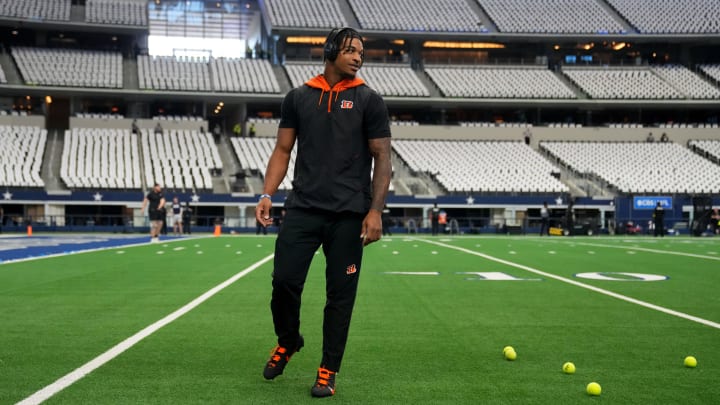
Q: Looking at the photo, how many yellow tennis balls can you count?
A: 5